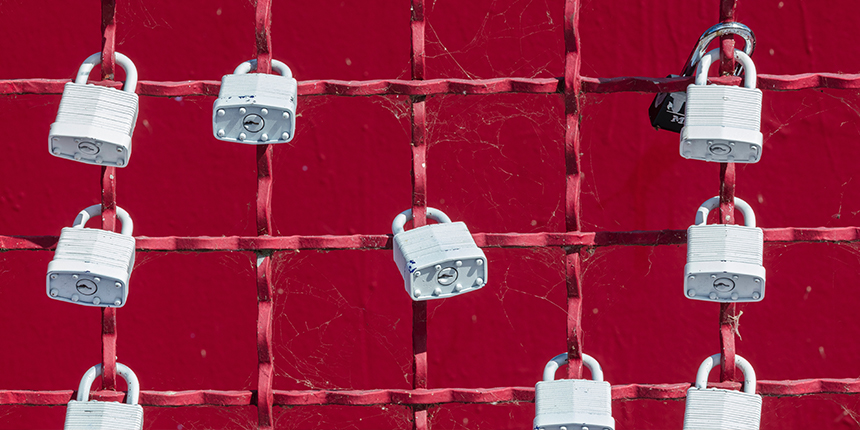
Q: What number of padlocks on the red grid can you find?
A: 10